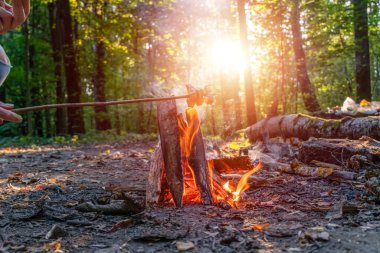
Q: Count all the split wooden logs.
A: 3